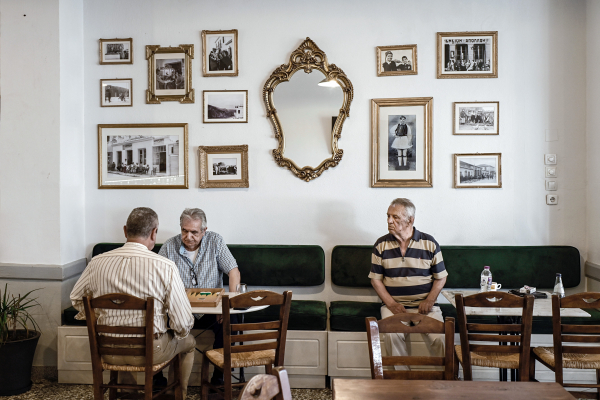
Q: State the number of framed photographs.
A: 12